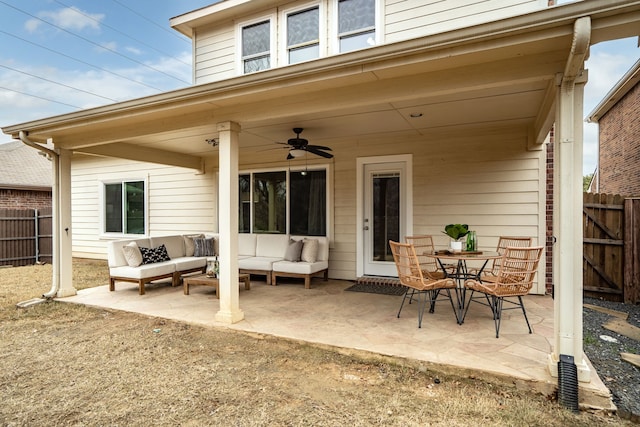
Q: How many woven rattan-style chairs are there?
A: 4